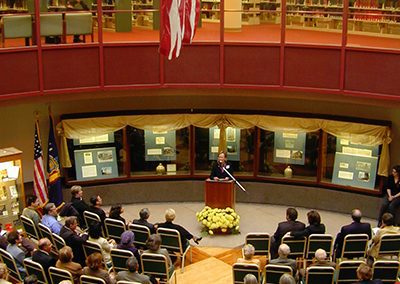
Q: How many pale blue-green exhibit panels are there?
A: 7